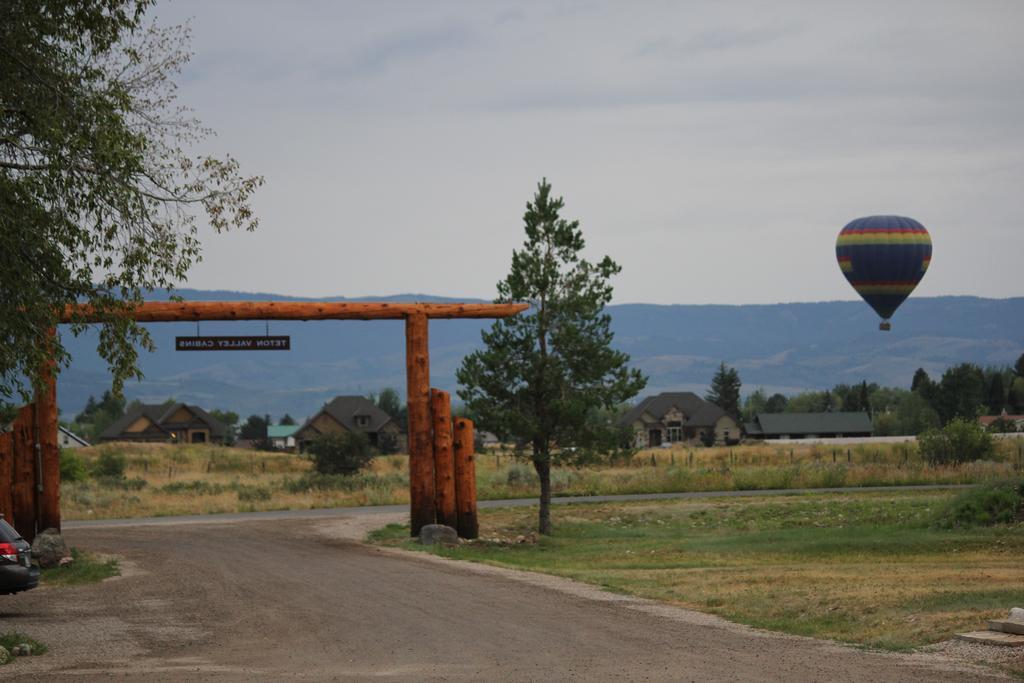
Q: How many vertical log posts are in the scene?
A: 6